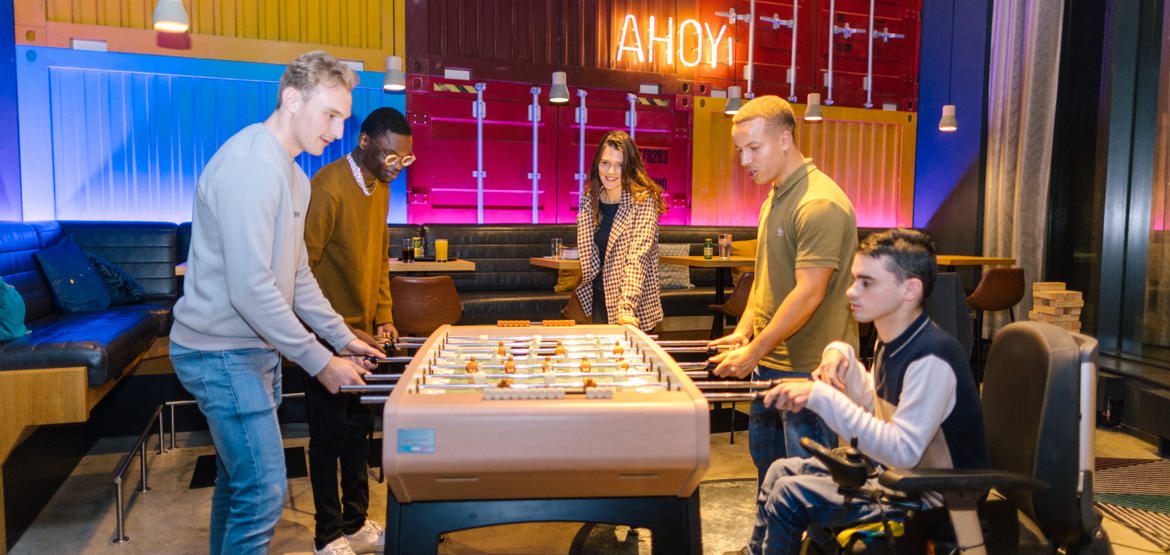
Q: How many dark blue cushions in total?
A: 2